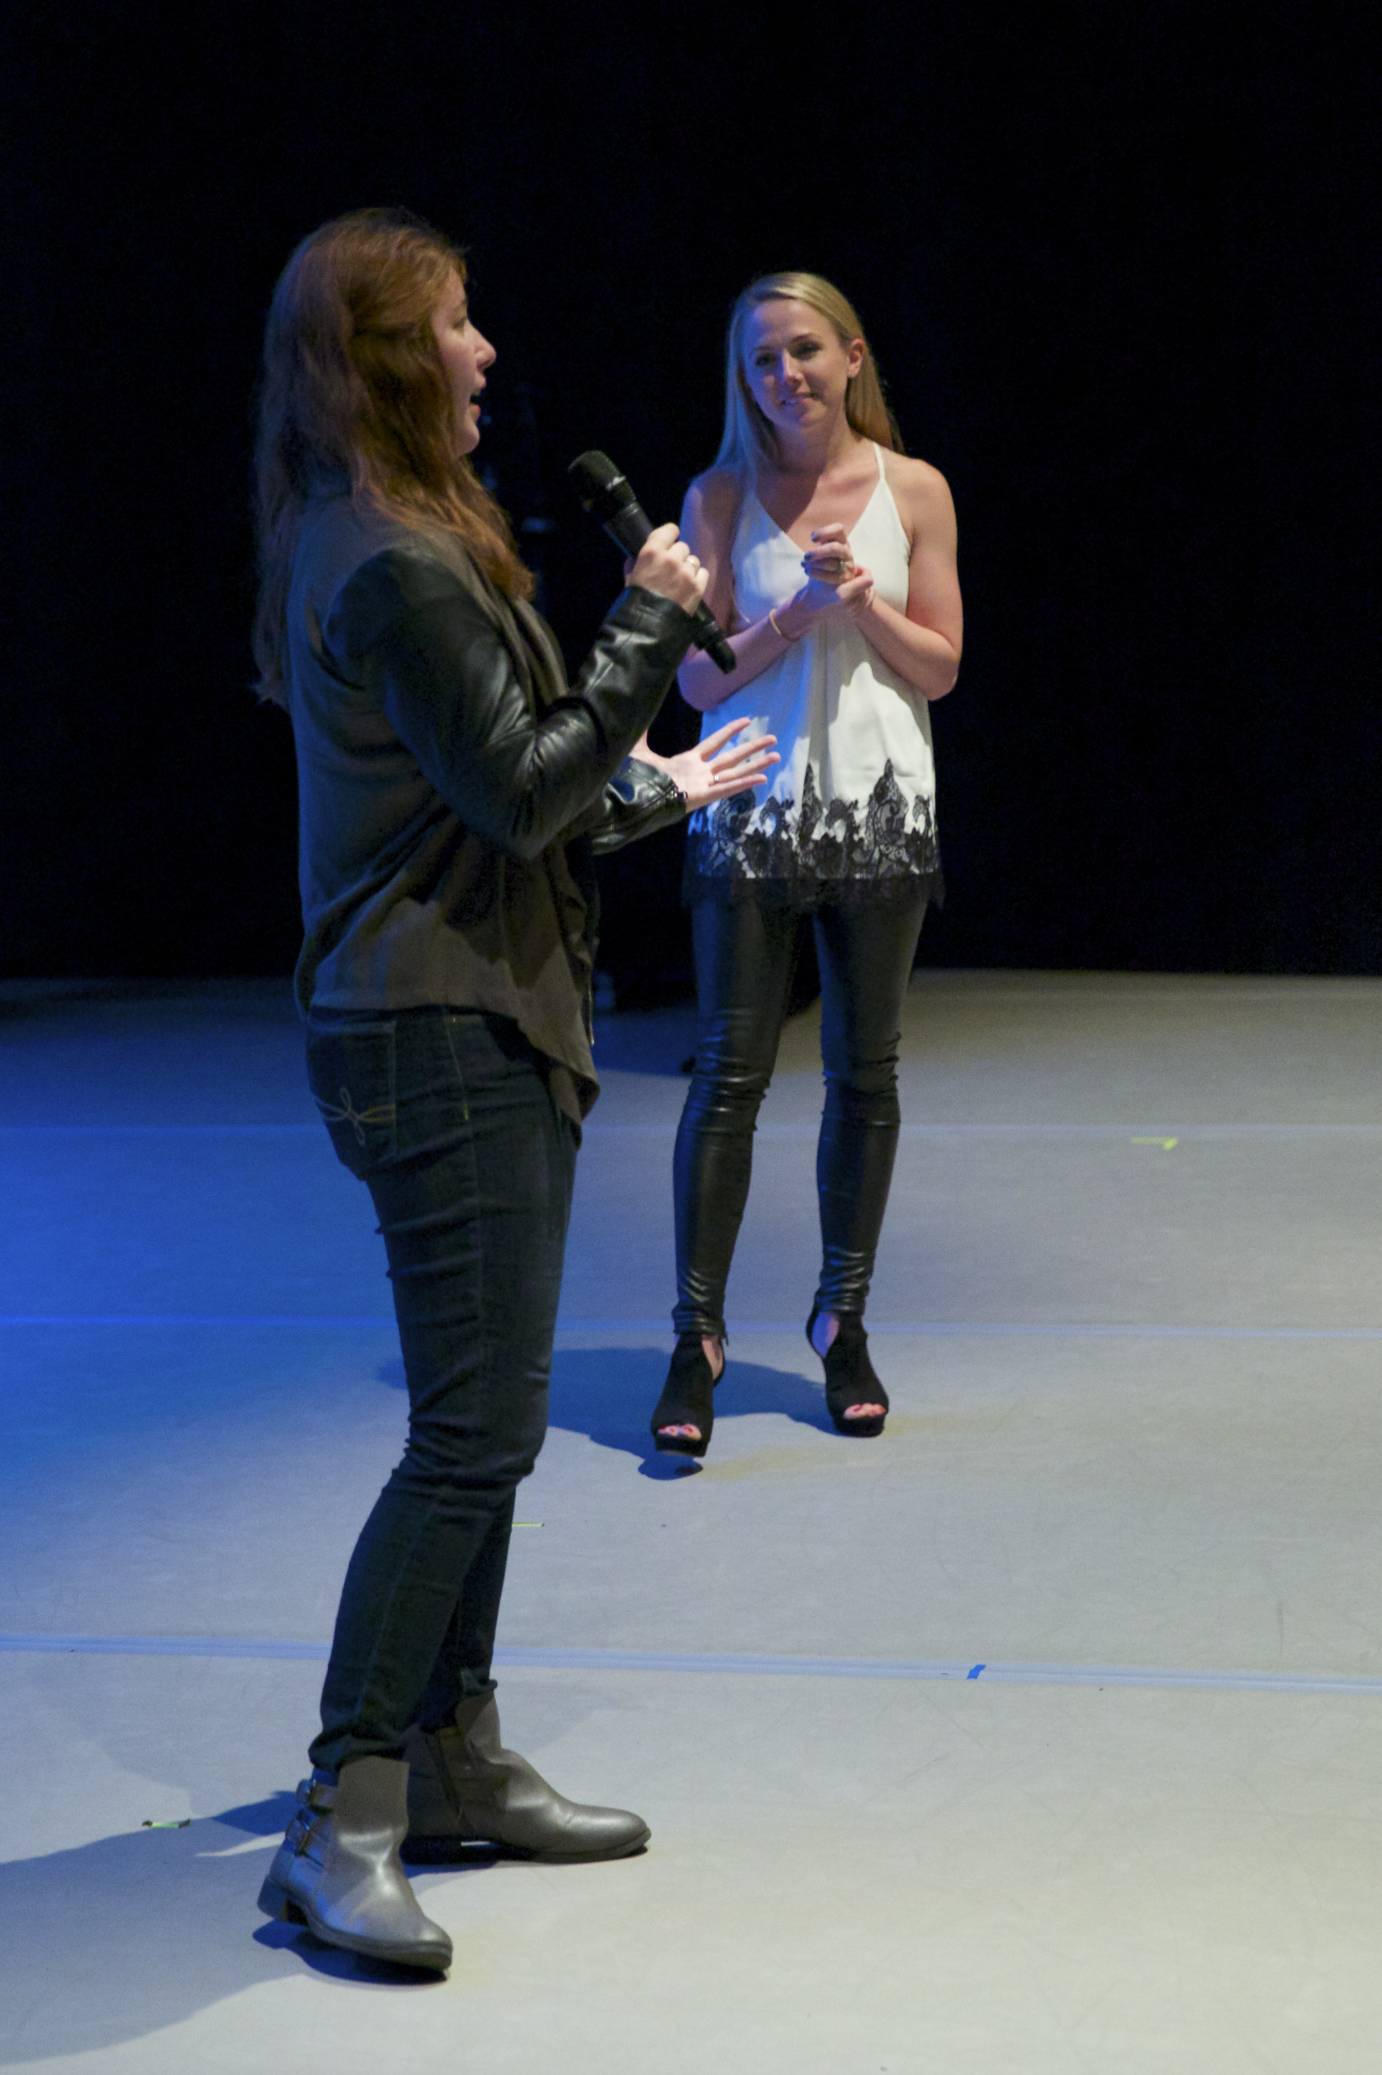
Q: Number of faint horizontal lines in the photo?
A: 3